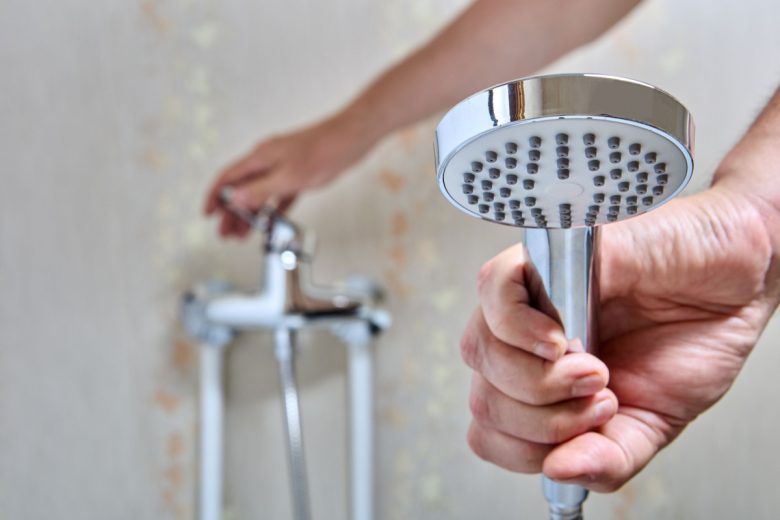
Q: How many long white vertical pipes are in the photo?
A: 2